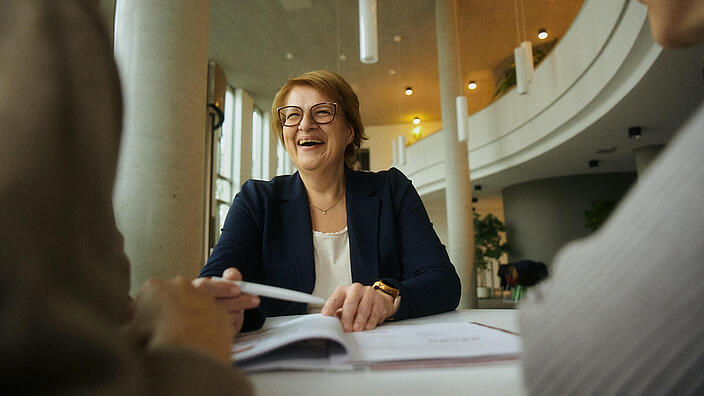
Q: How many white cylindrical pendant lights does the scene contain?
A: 6